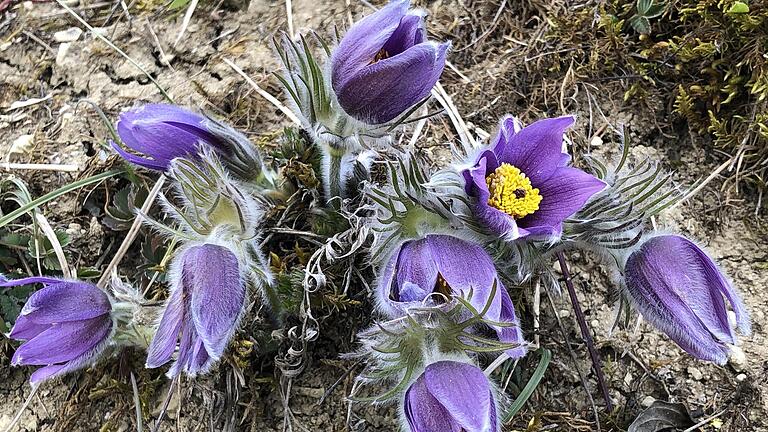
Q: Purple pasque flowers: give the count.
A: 8